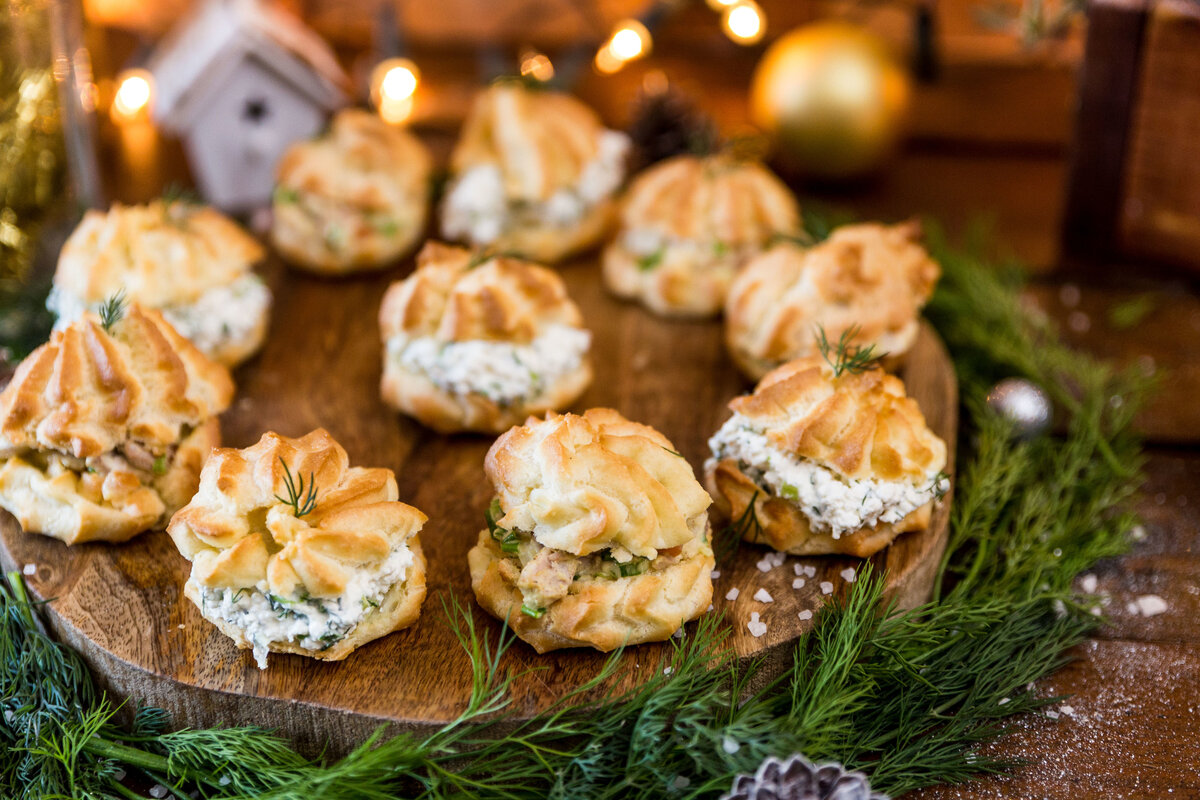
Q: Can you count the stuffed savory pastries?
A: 10